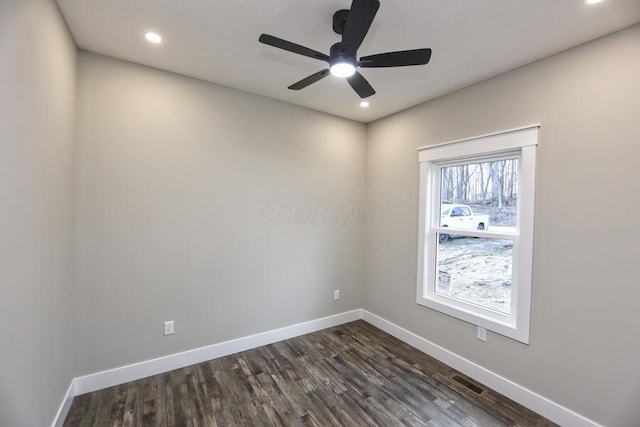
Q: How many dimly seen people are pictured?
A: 0